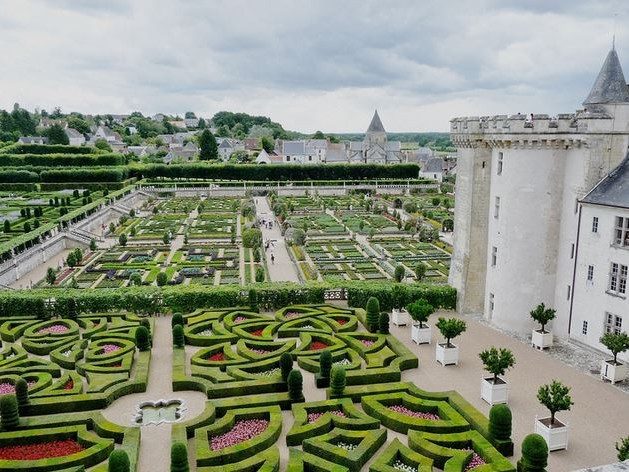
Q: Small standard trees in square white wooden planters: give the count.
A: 7